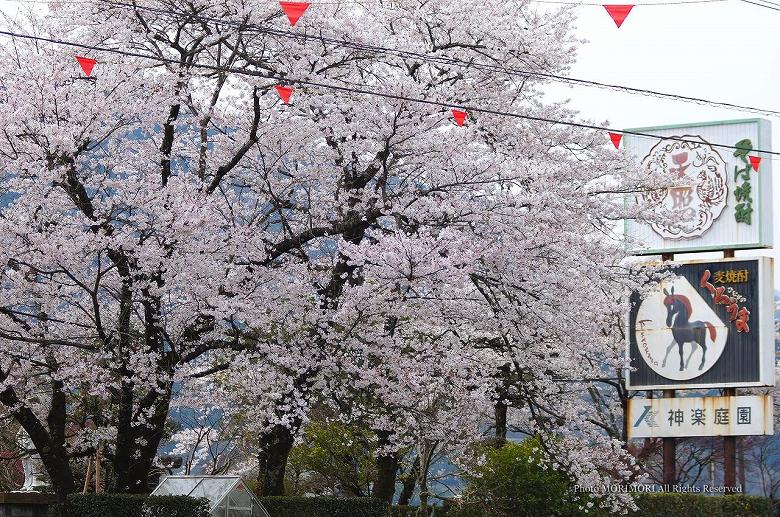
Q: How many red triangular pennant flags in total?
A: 7